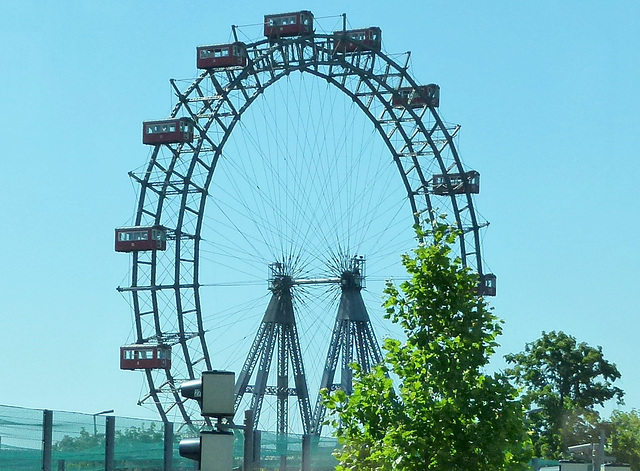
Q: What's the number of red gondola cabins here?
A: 9